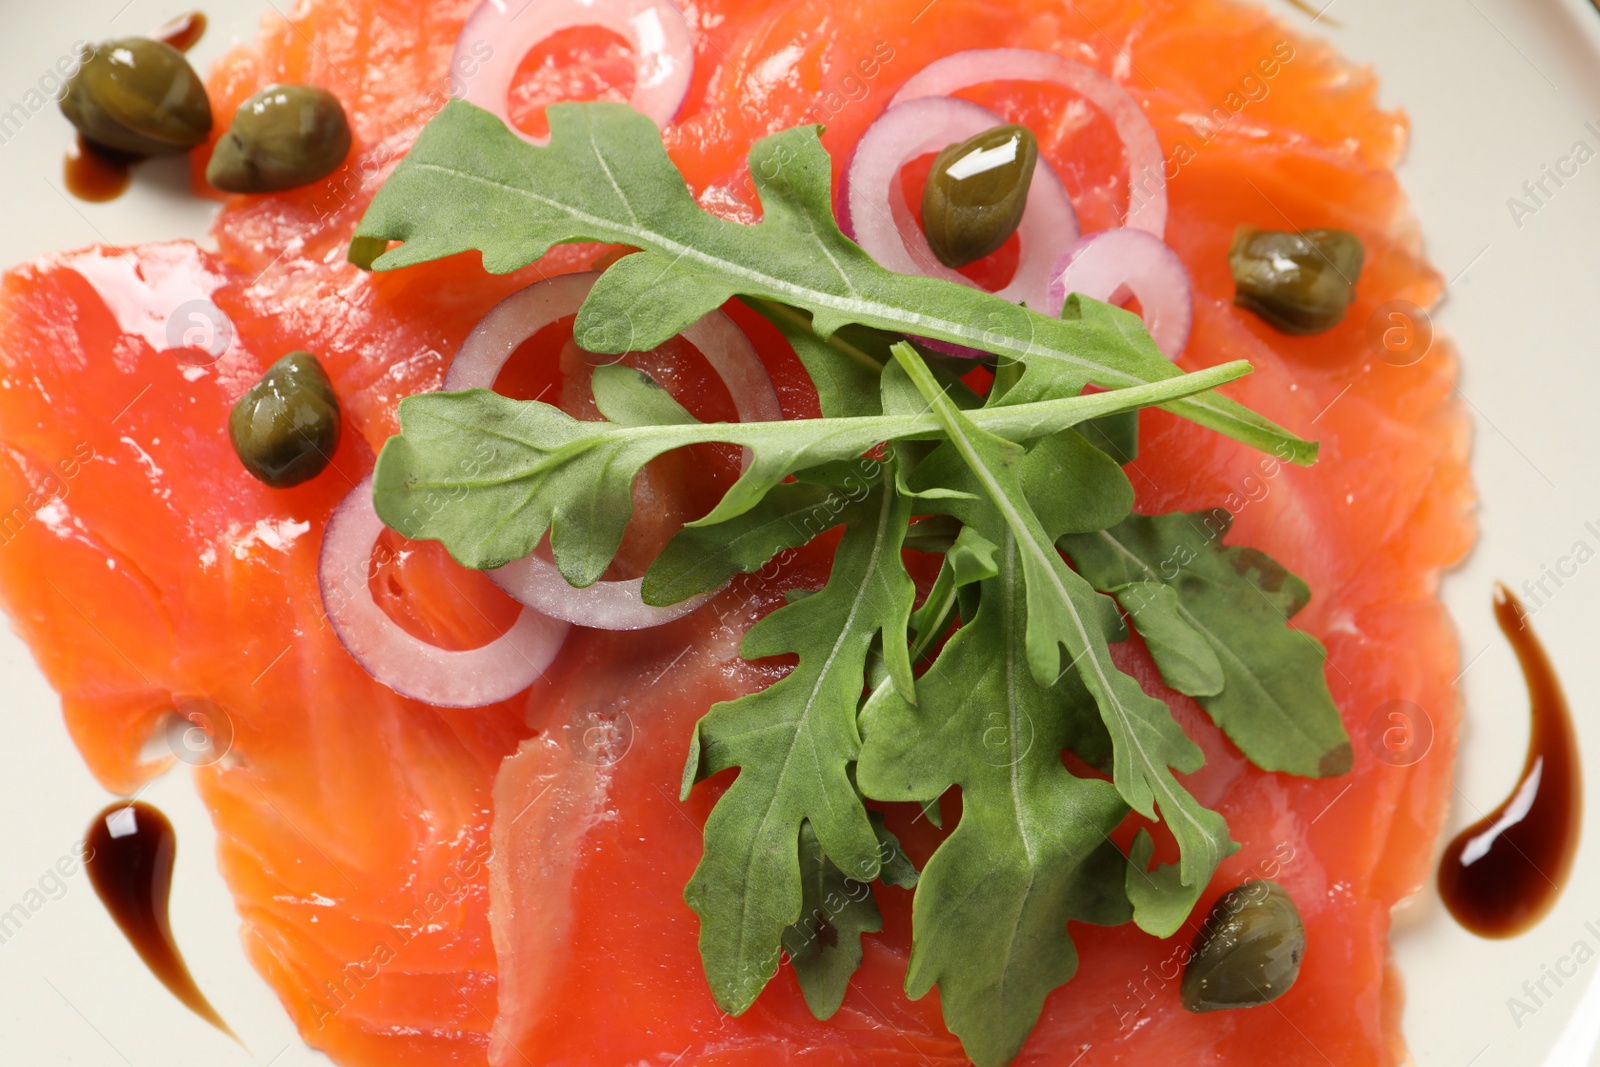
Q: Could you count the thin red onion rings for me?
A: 6